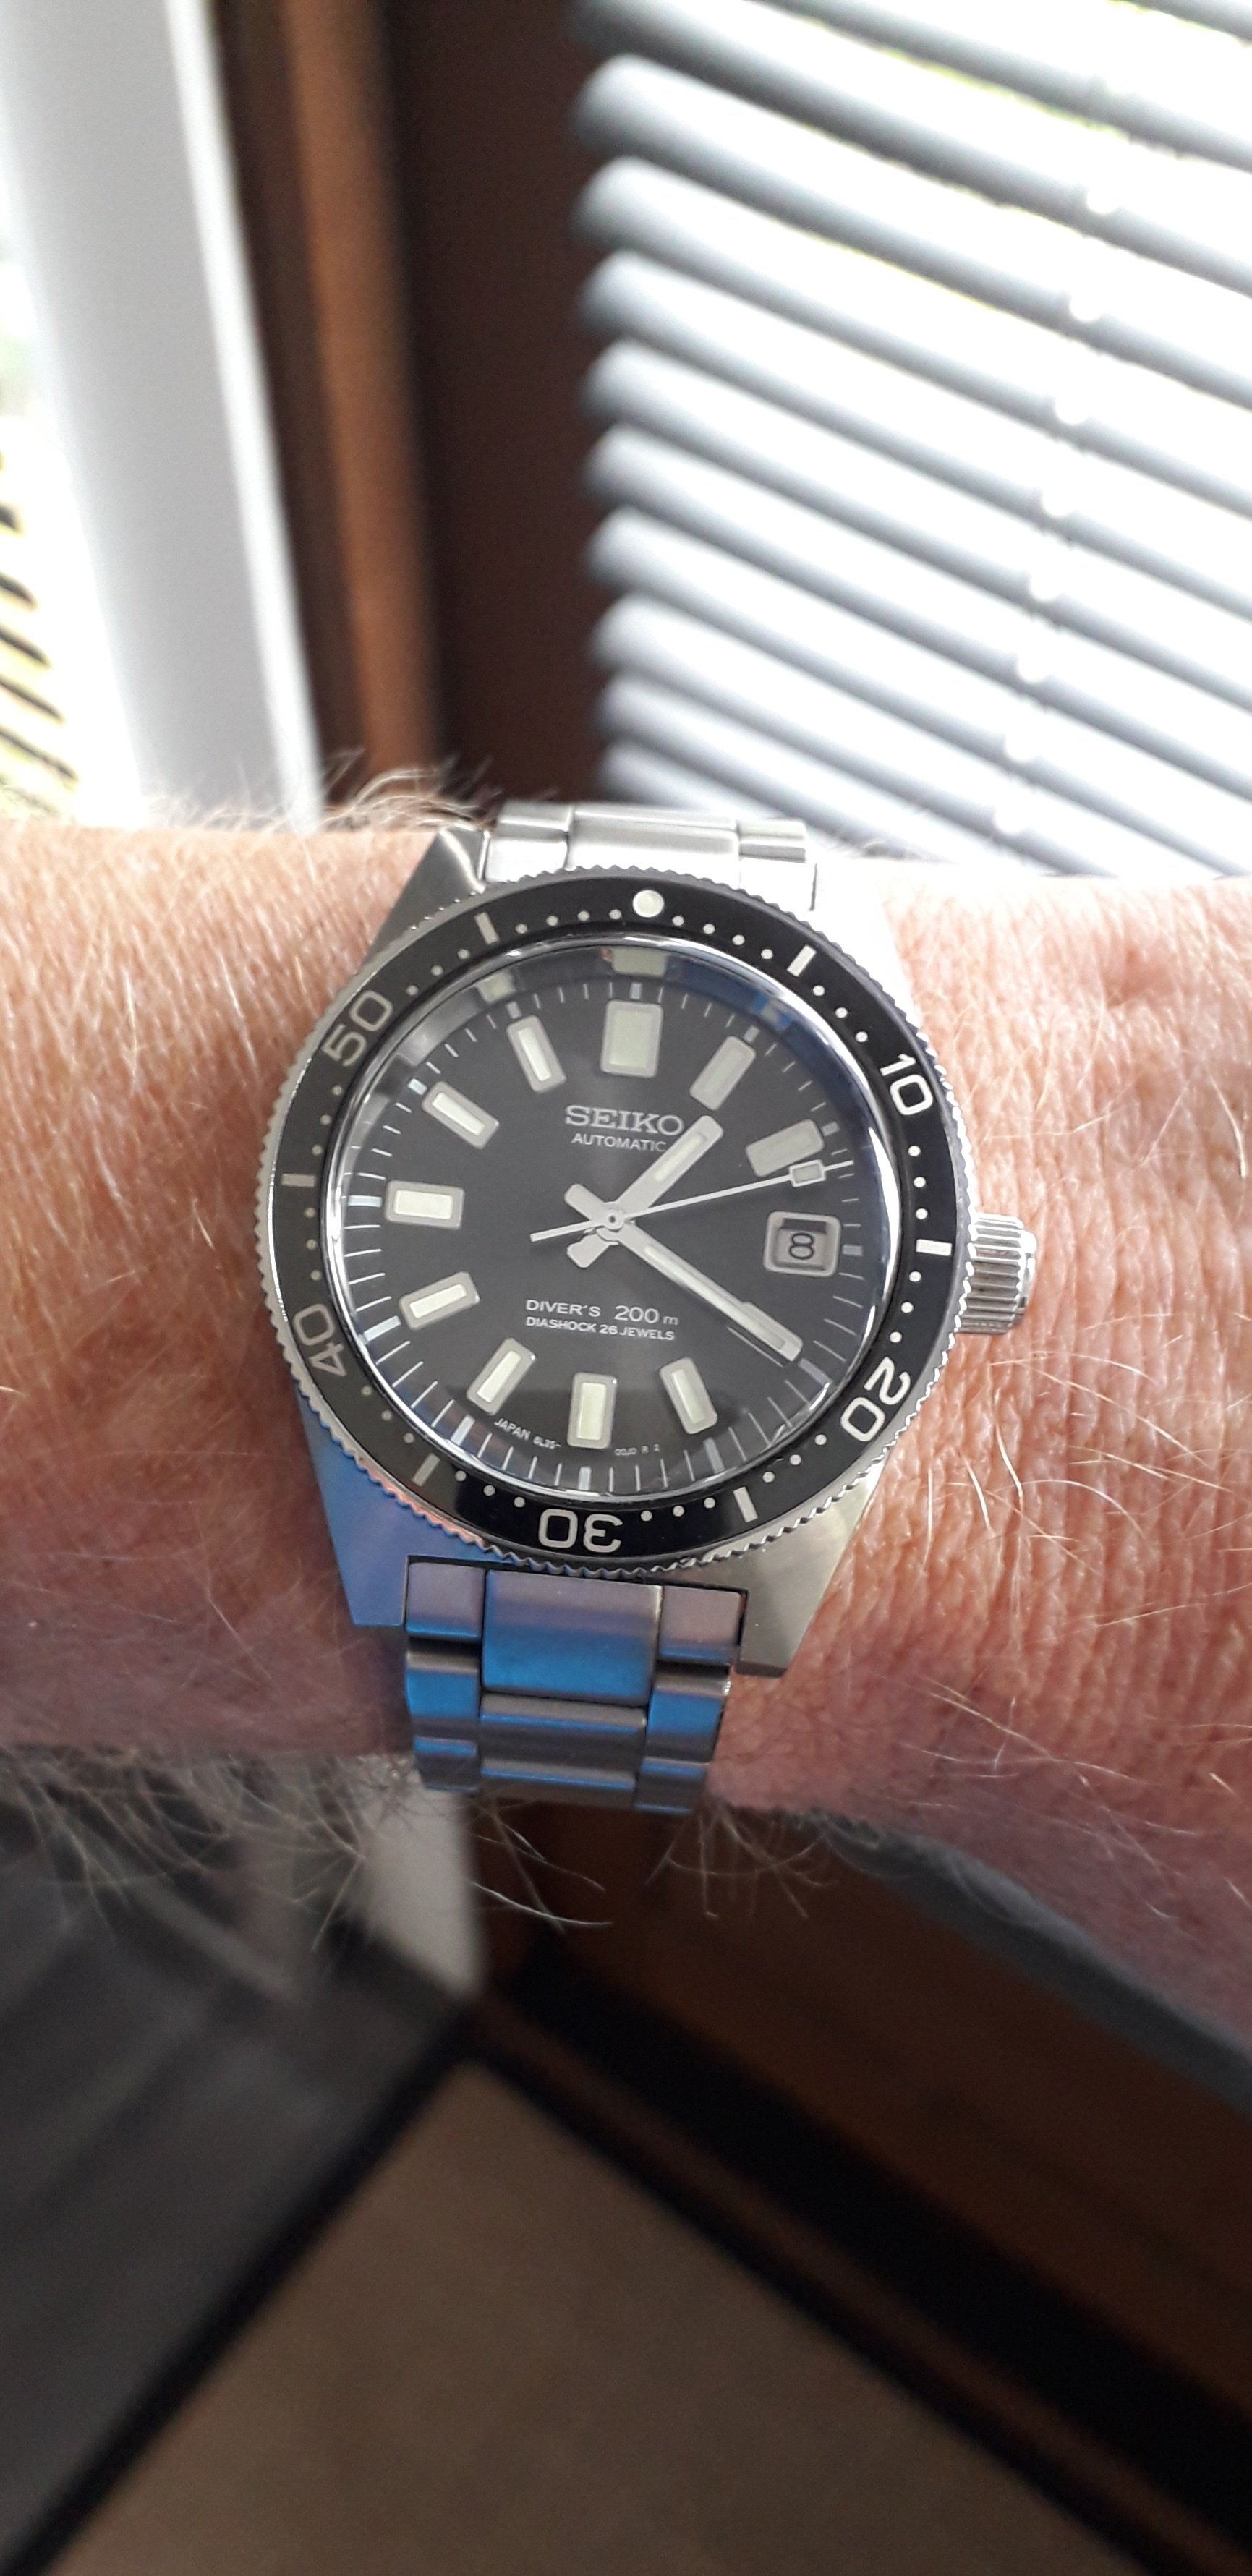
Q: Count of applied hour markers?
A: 11